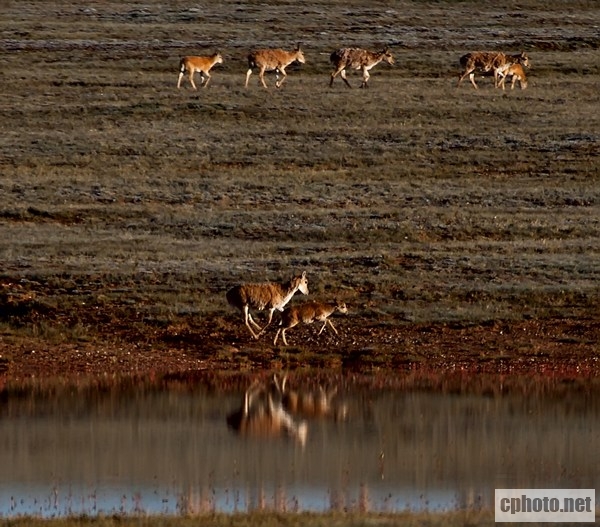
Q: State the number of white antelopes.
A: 0